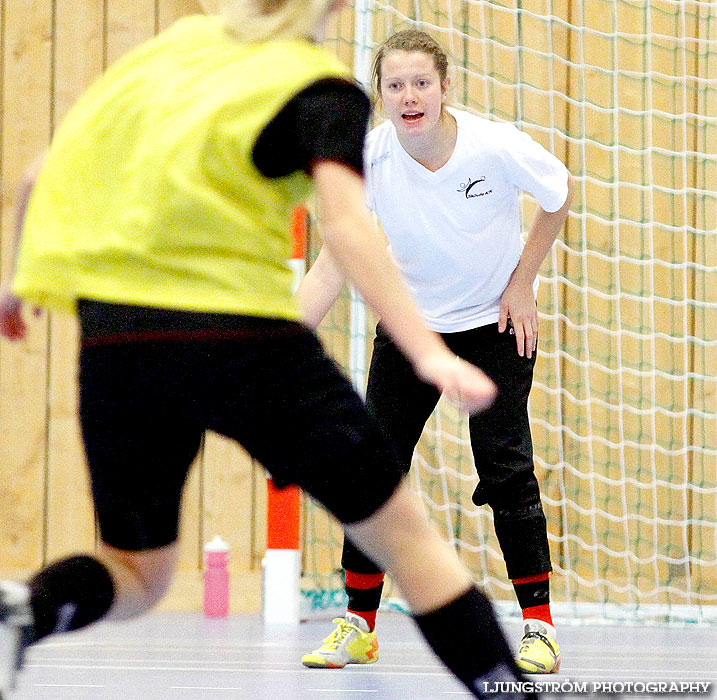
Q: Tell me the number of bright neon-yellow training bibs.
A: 1